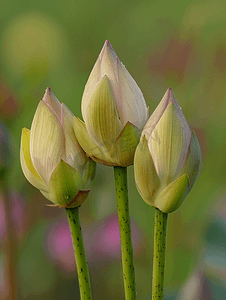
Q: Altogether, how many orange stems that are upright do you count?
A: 0